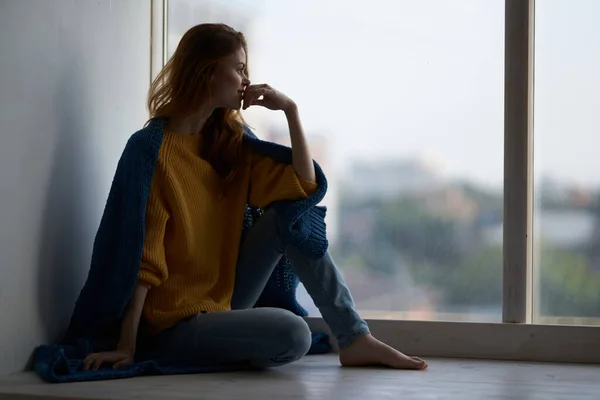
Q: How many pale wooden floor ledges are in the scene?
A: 1